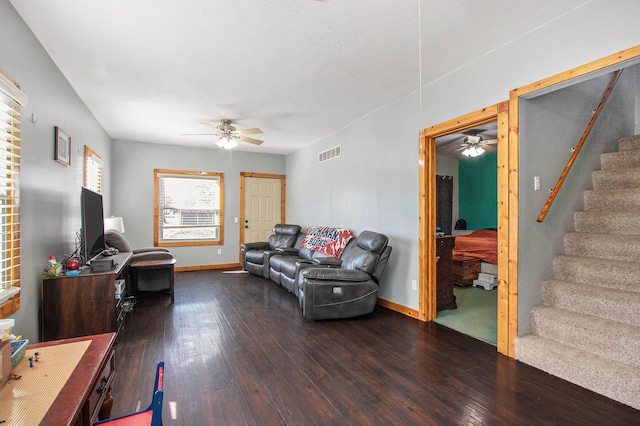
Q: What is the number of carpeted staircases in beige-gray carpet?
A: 1